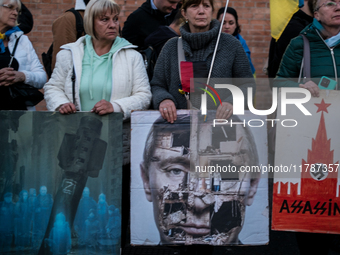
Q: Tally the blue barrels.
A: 0